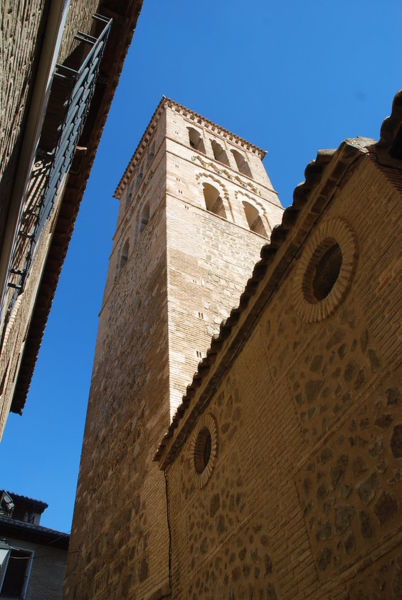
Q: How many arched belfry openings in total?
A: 10